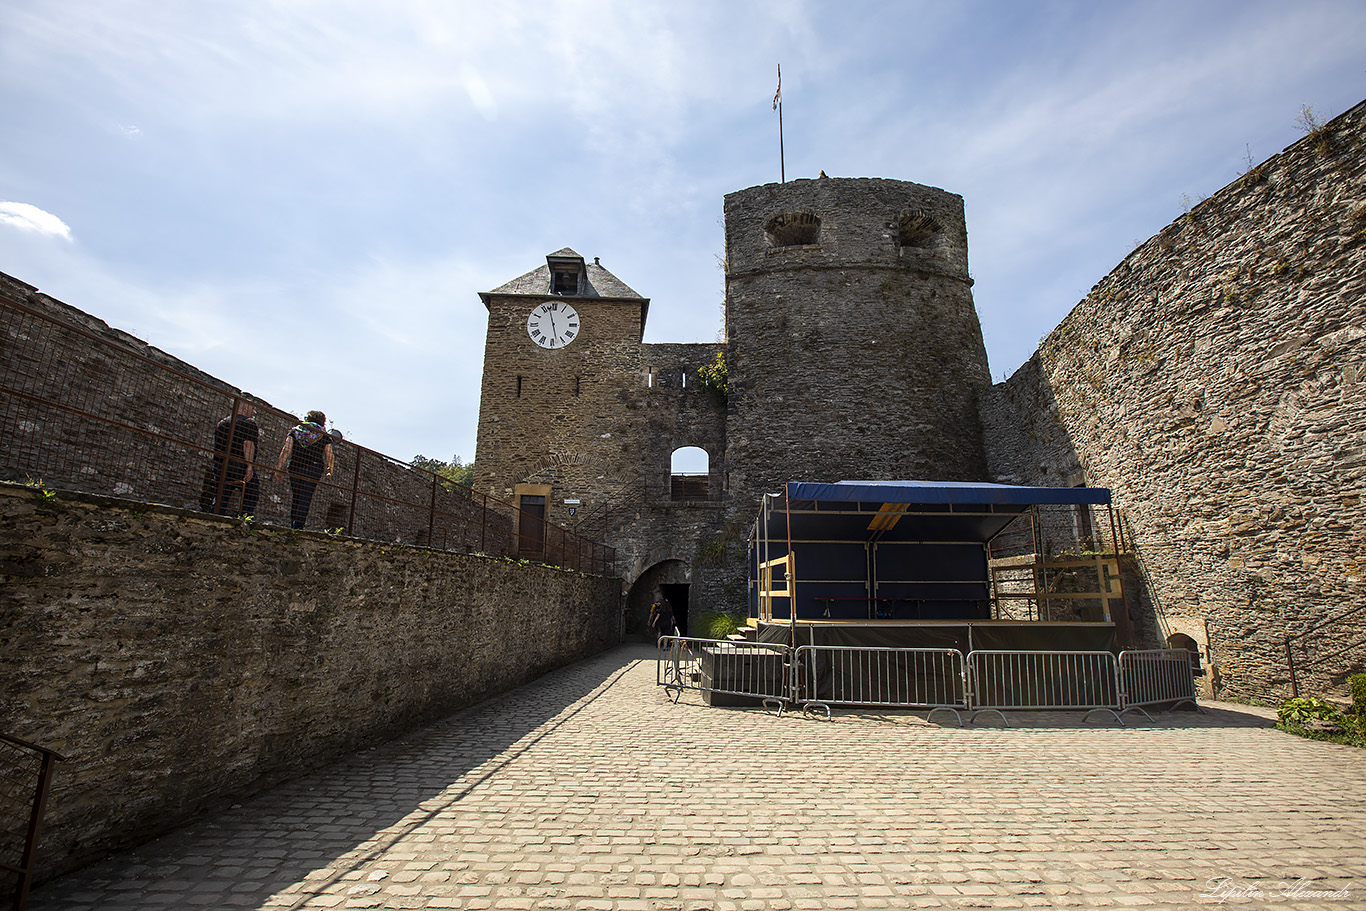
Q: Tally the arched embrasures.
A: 2